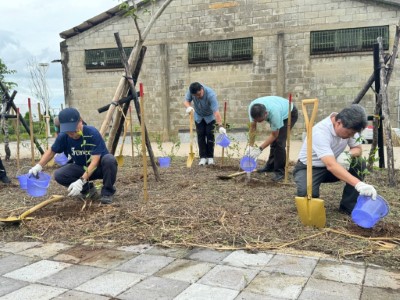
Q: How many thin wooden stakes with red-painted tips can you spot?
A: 6